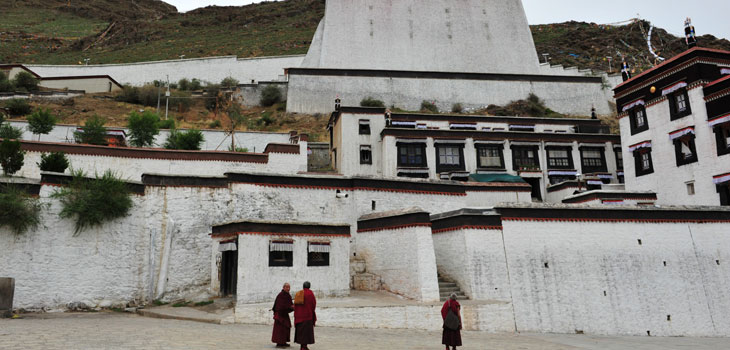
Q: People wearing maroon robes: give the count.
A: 3